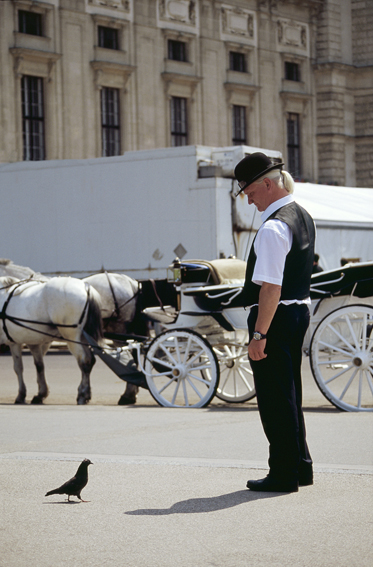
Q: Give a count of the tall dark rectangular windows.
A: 5